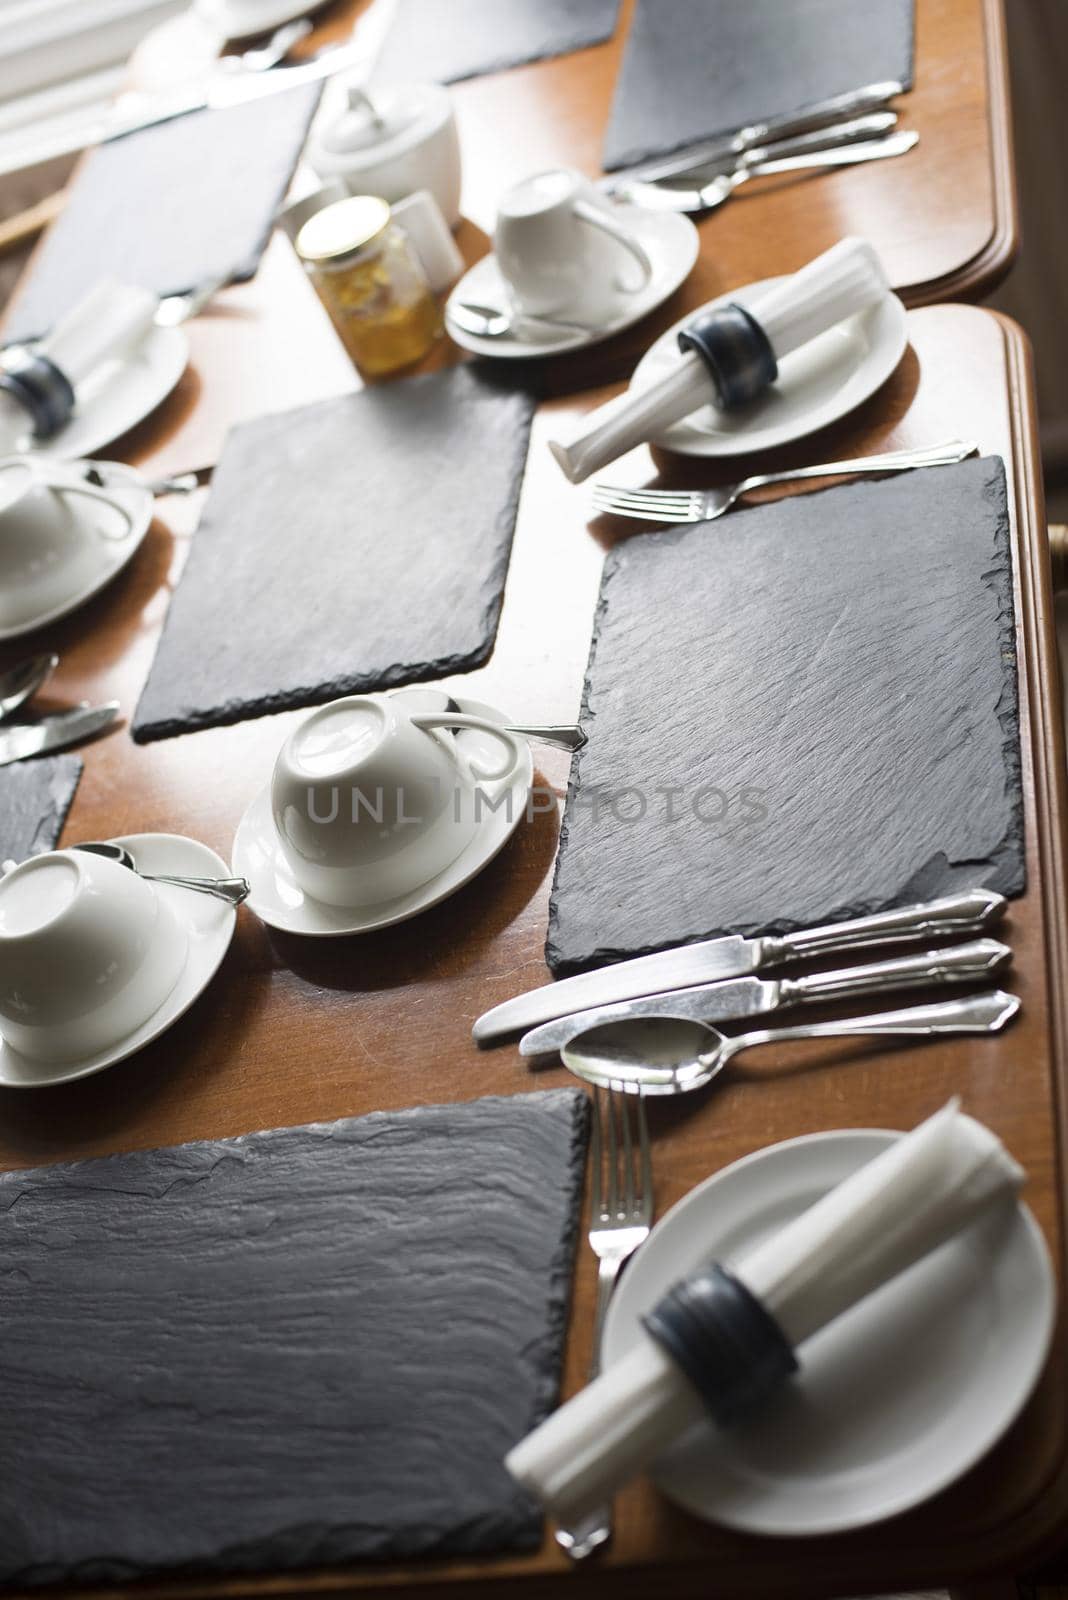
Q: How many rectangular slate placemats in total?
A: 7